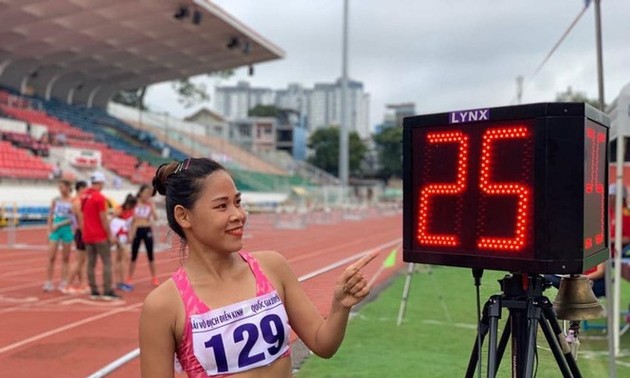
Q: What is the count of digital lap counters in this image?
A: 1